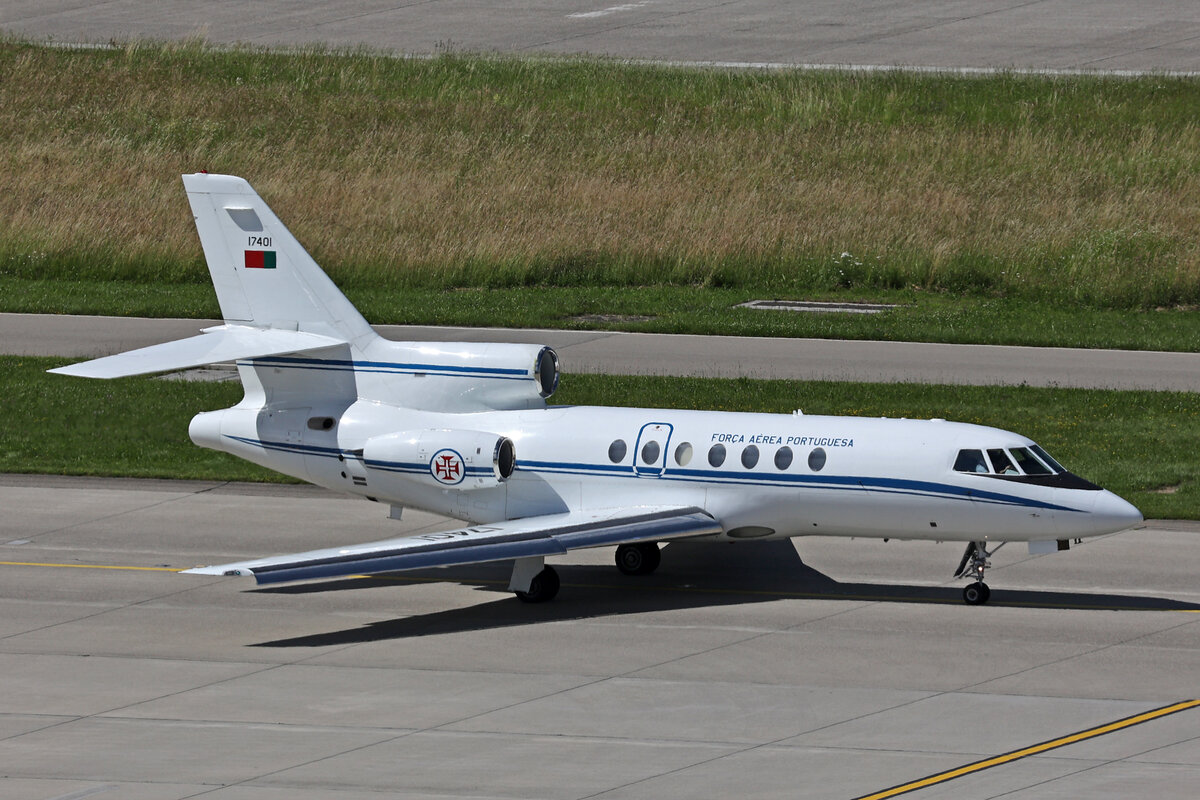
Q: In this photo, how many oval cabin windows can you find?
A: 7